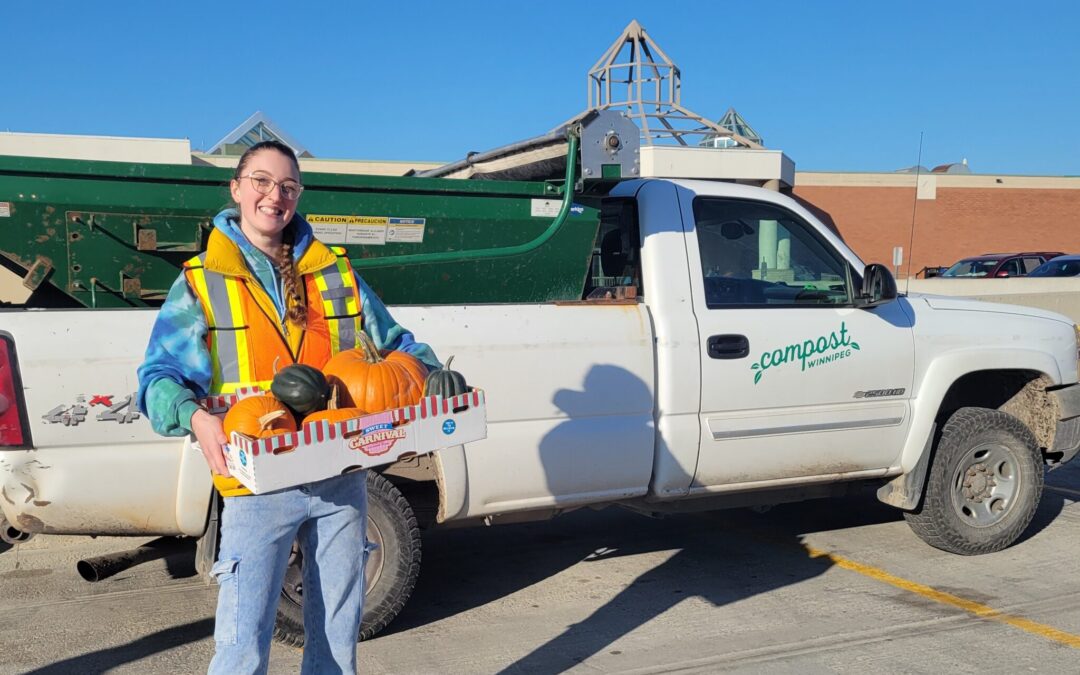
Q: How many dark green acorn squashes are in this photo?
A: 2